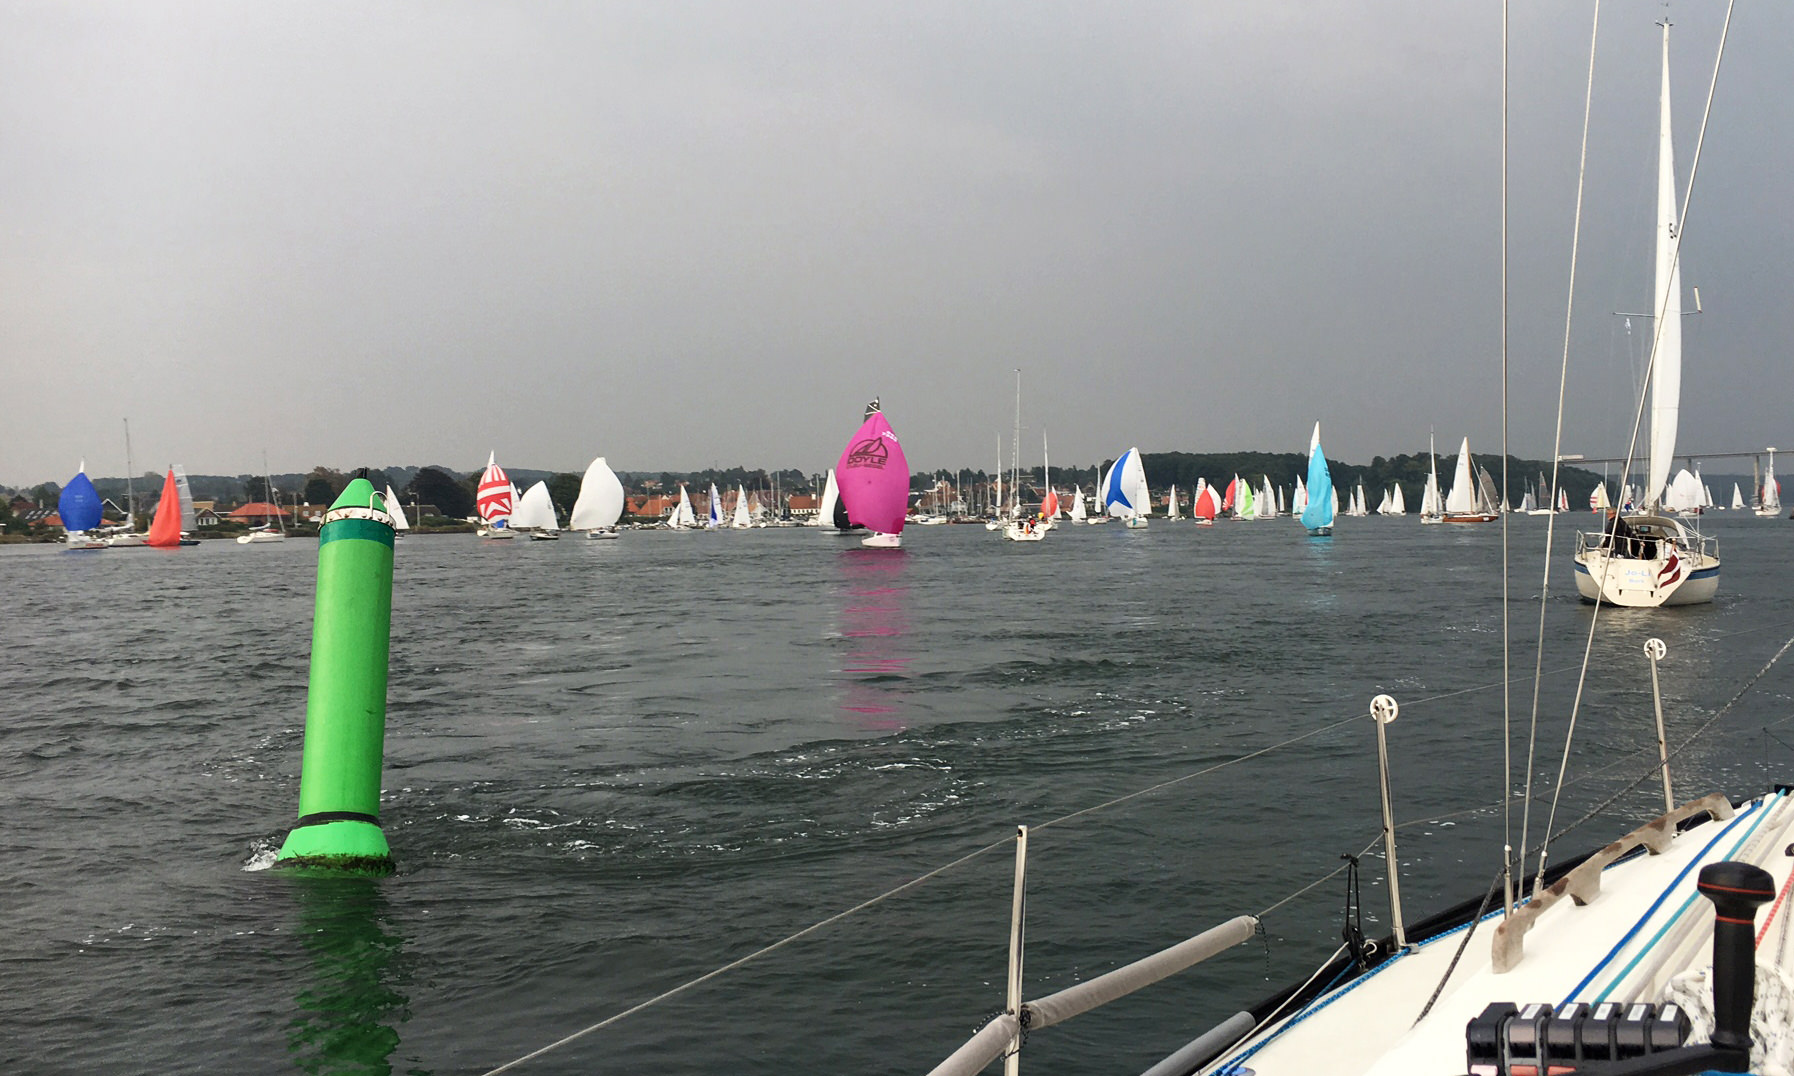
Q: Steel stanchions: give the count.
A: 3